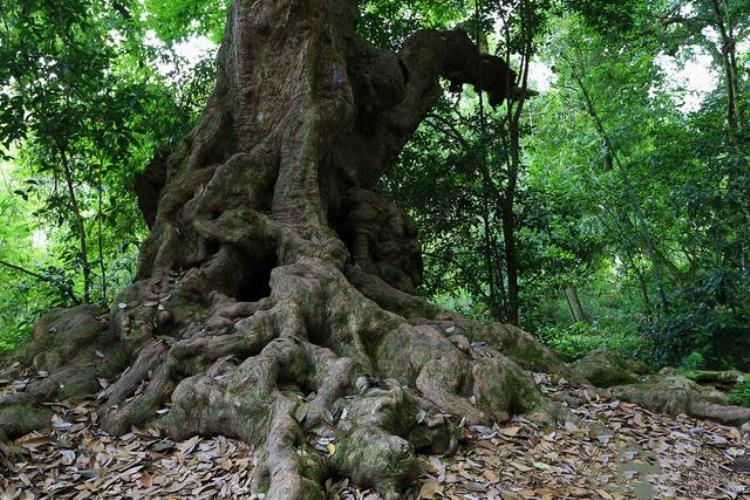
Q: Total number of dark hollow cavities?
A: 1